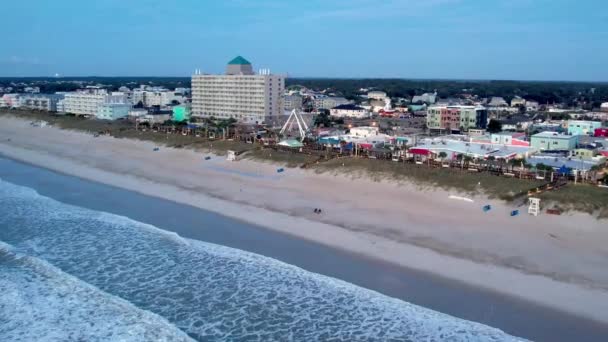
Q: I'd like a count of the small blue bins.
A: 5